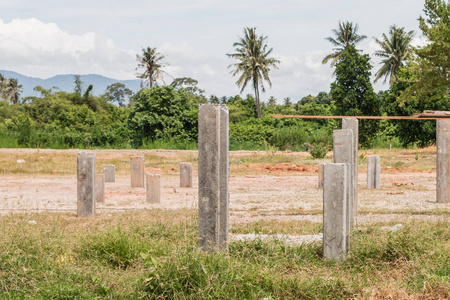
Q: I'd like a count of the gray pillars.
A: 13